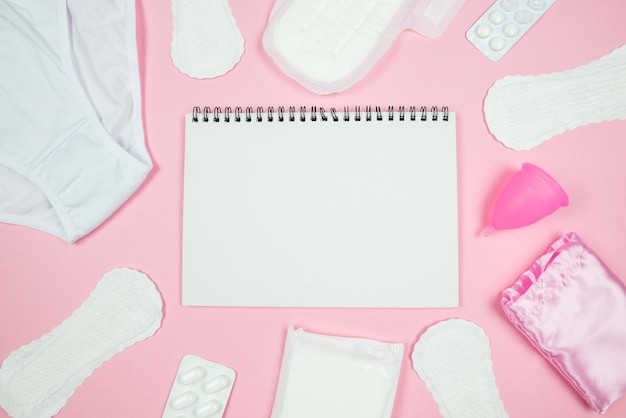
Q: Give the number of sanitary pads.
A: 6